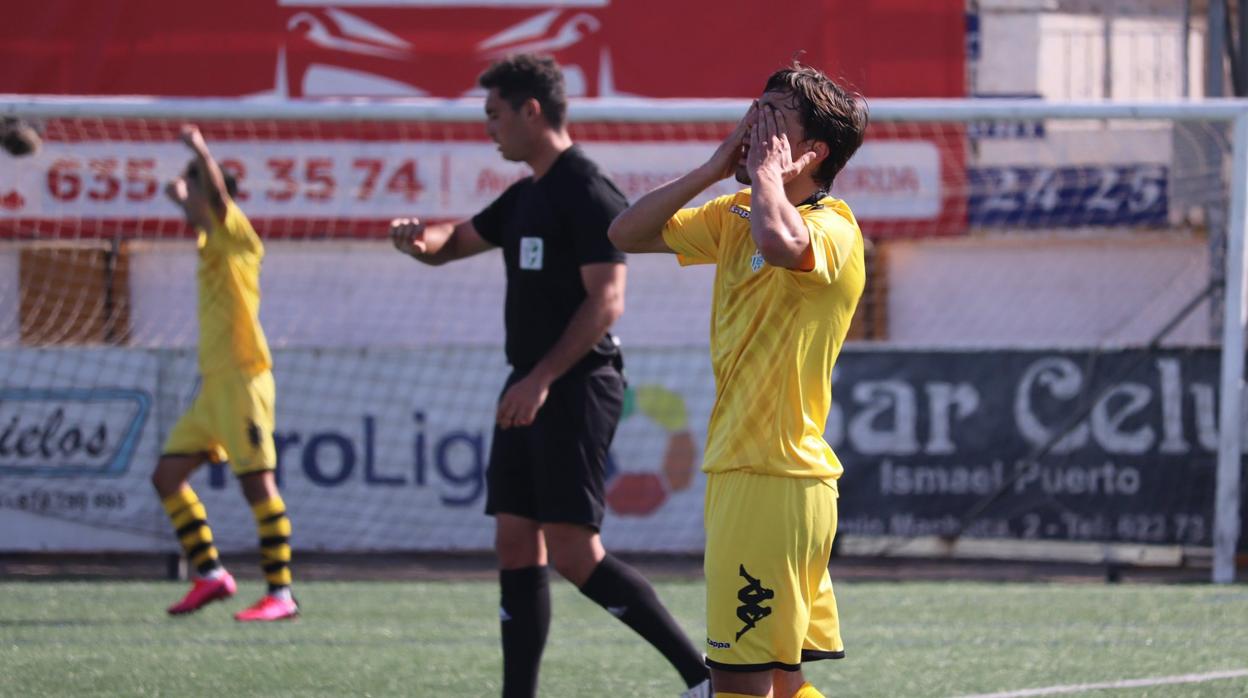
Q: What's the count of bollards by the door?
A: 0